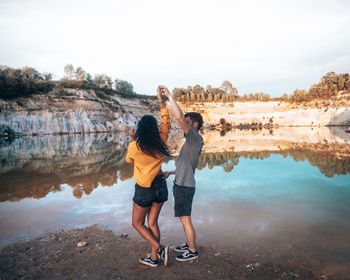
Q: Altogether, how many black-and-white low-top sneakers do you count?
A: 4